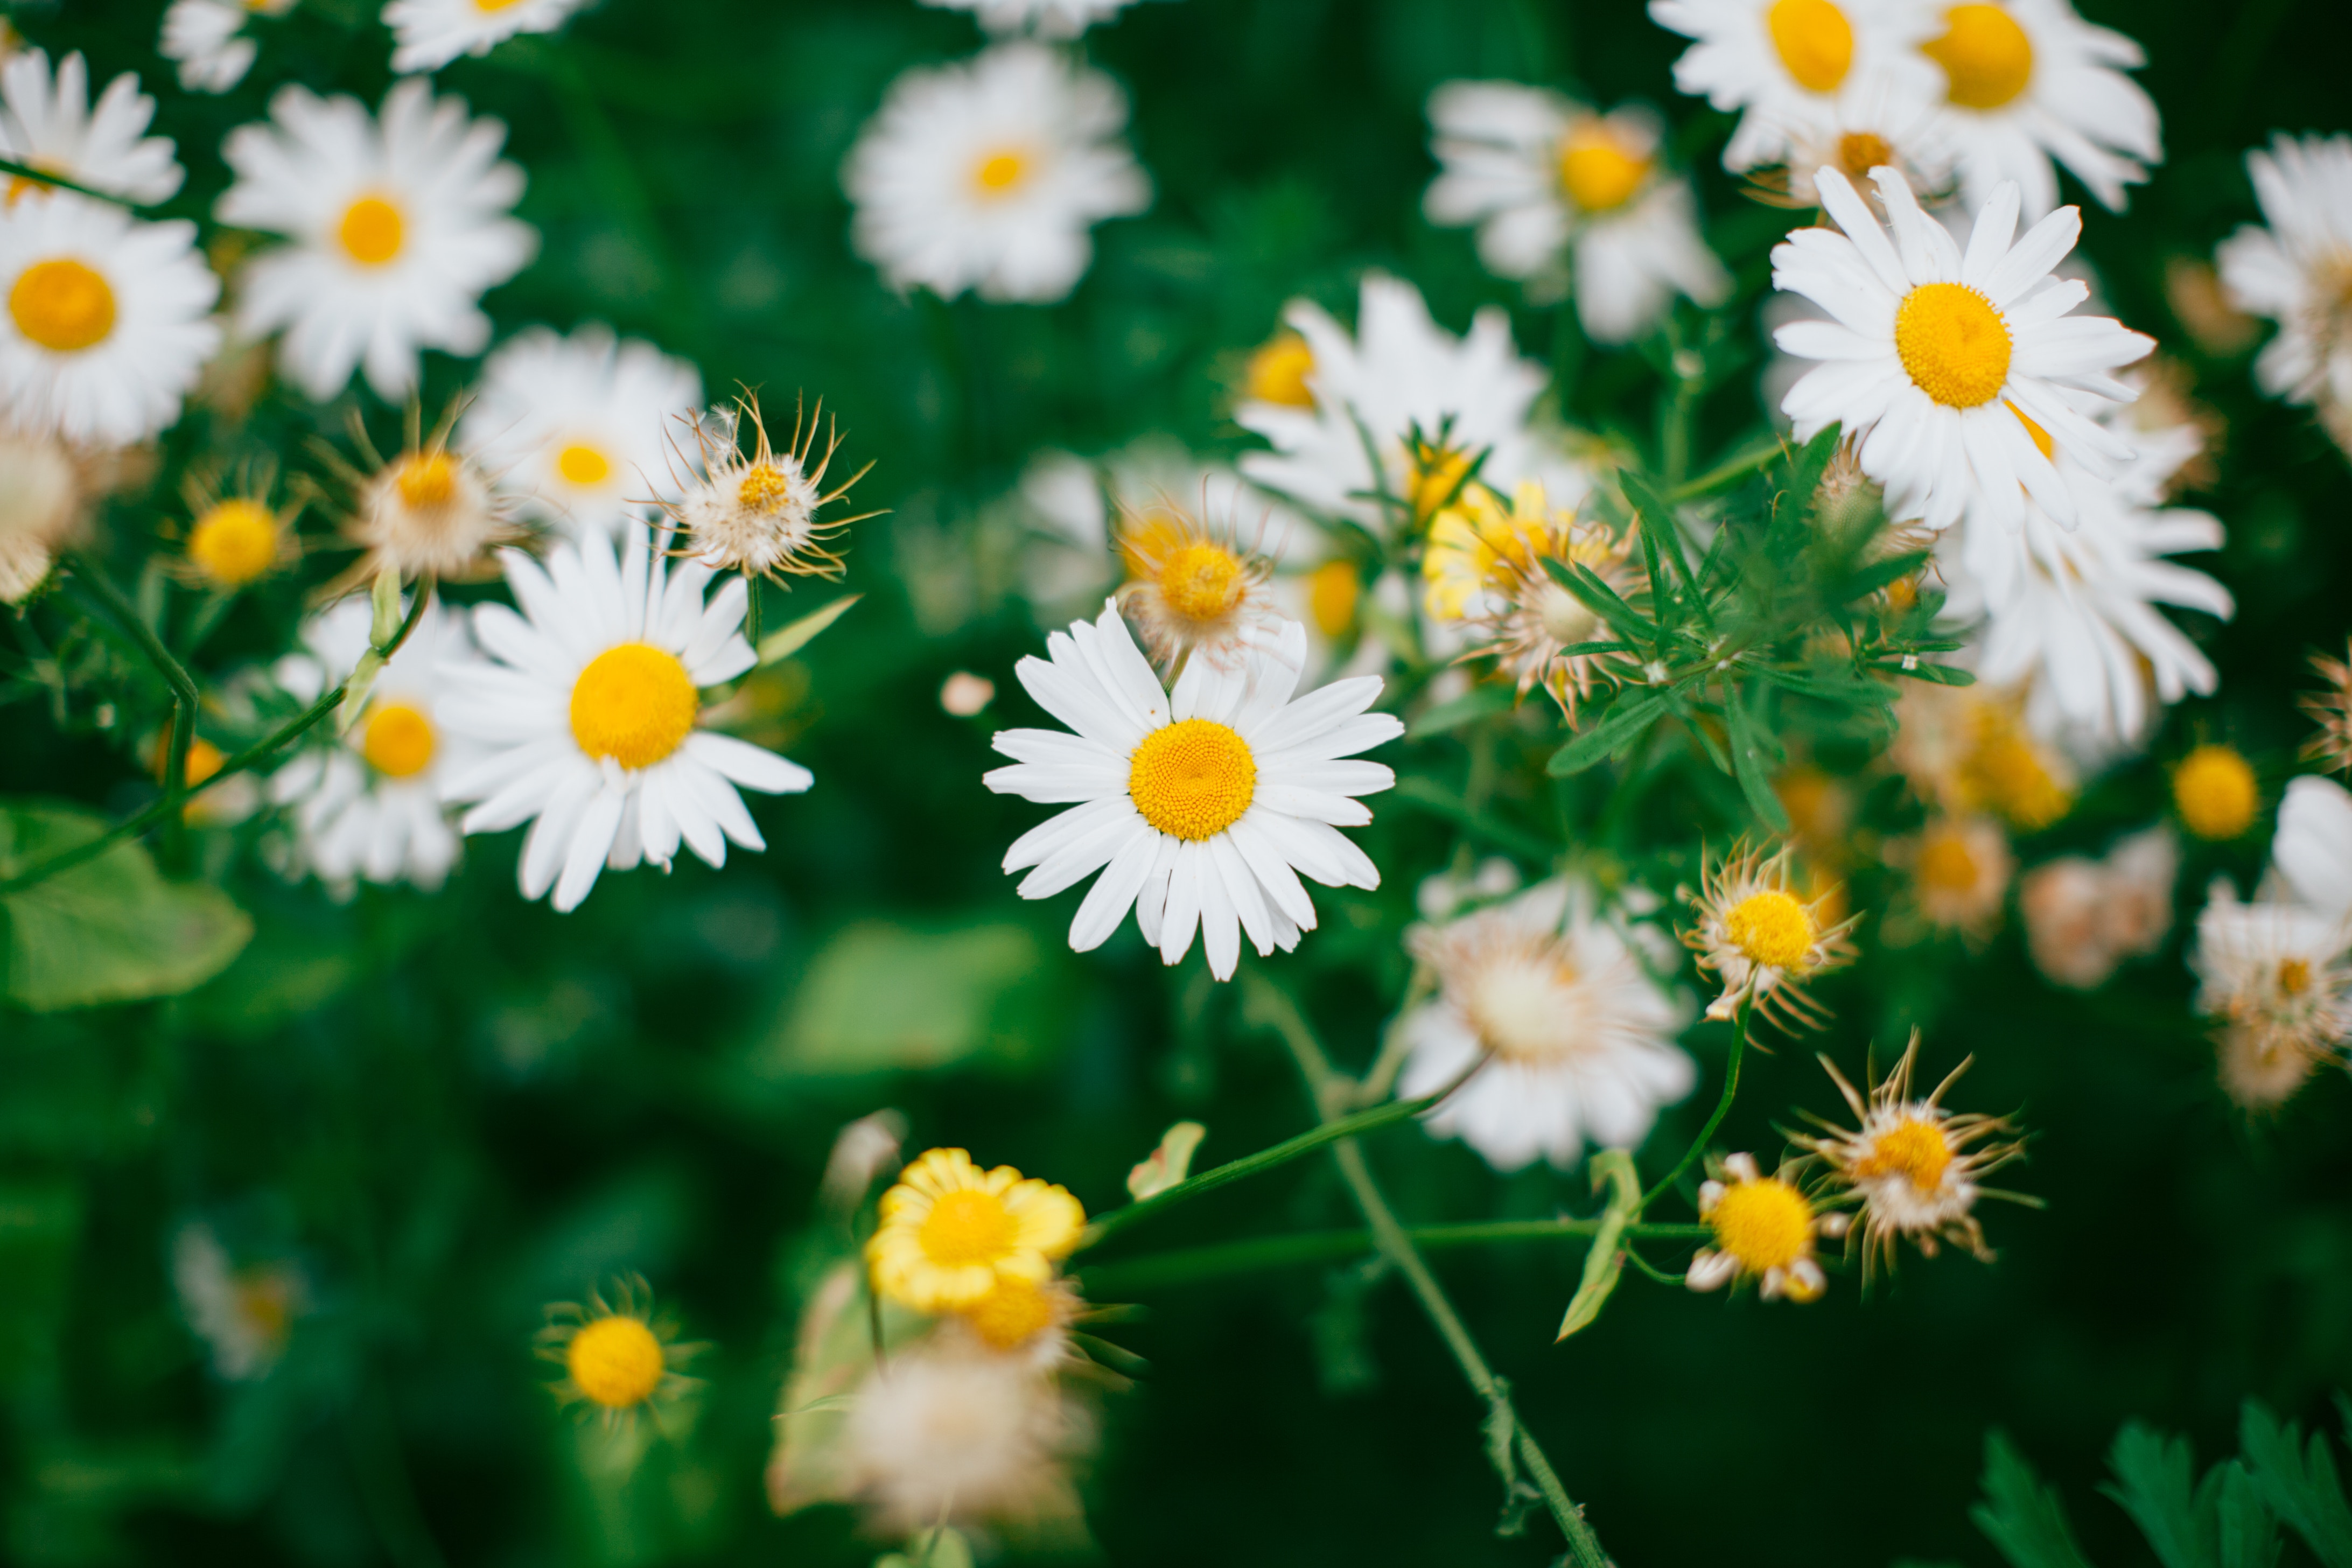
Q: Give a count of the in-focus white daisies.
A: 3